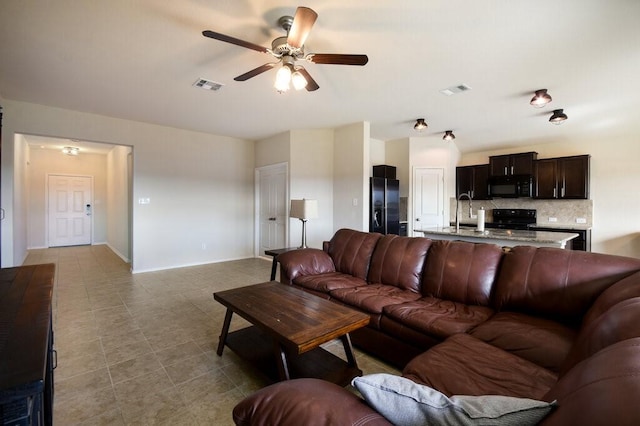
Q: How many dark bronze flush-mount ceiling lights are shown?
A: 4